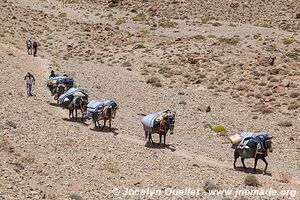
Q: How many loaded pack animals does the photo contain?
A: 5